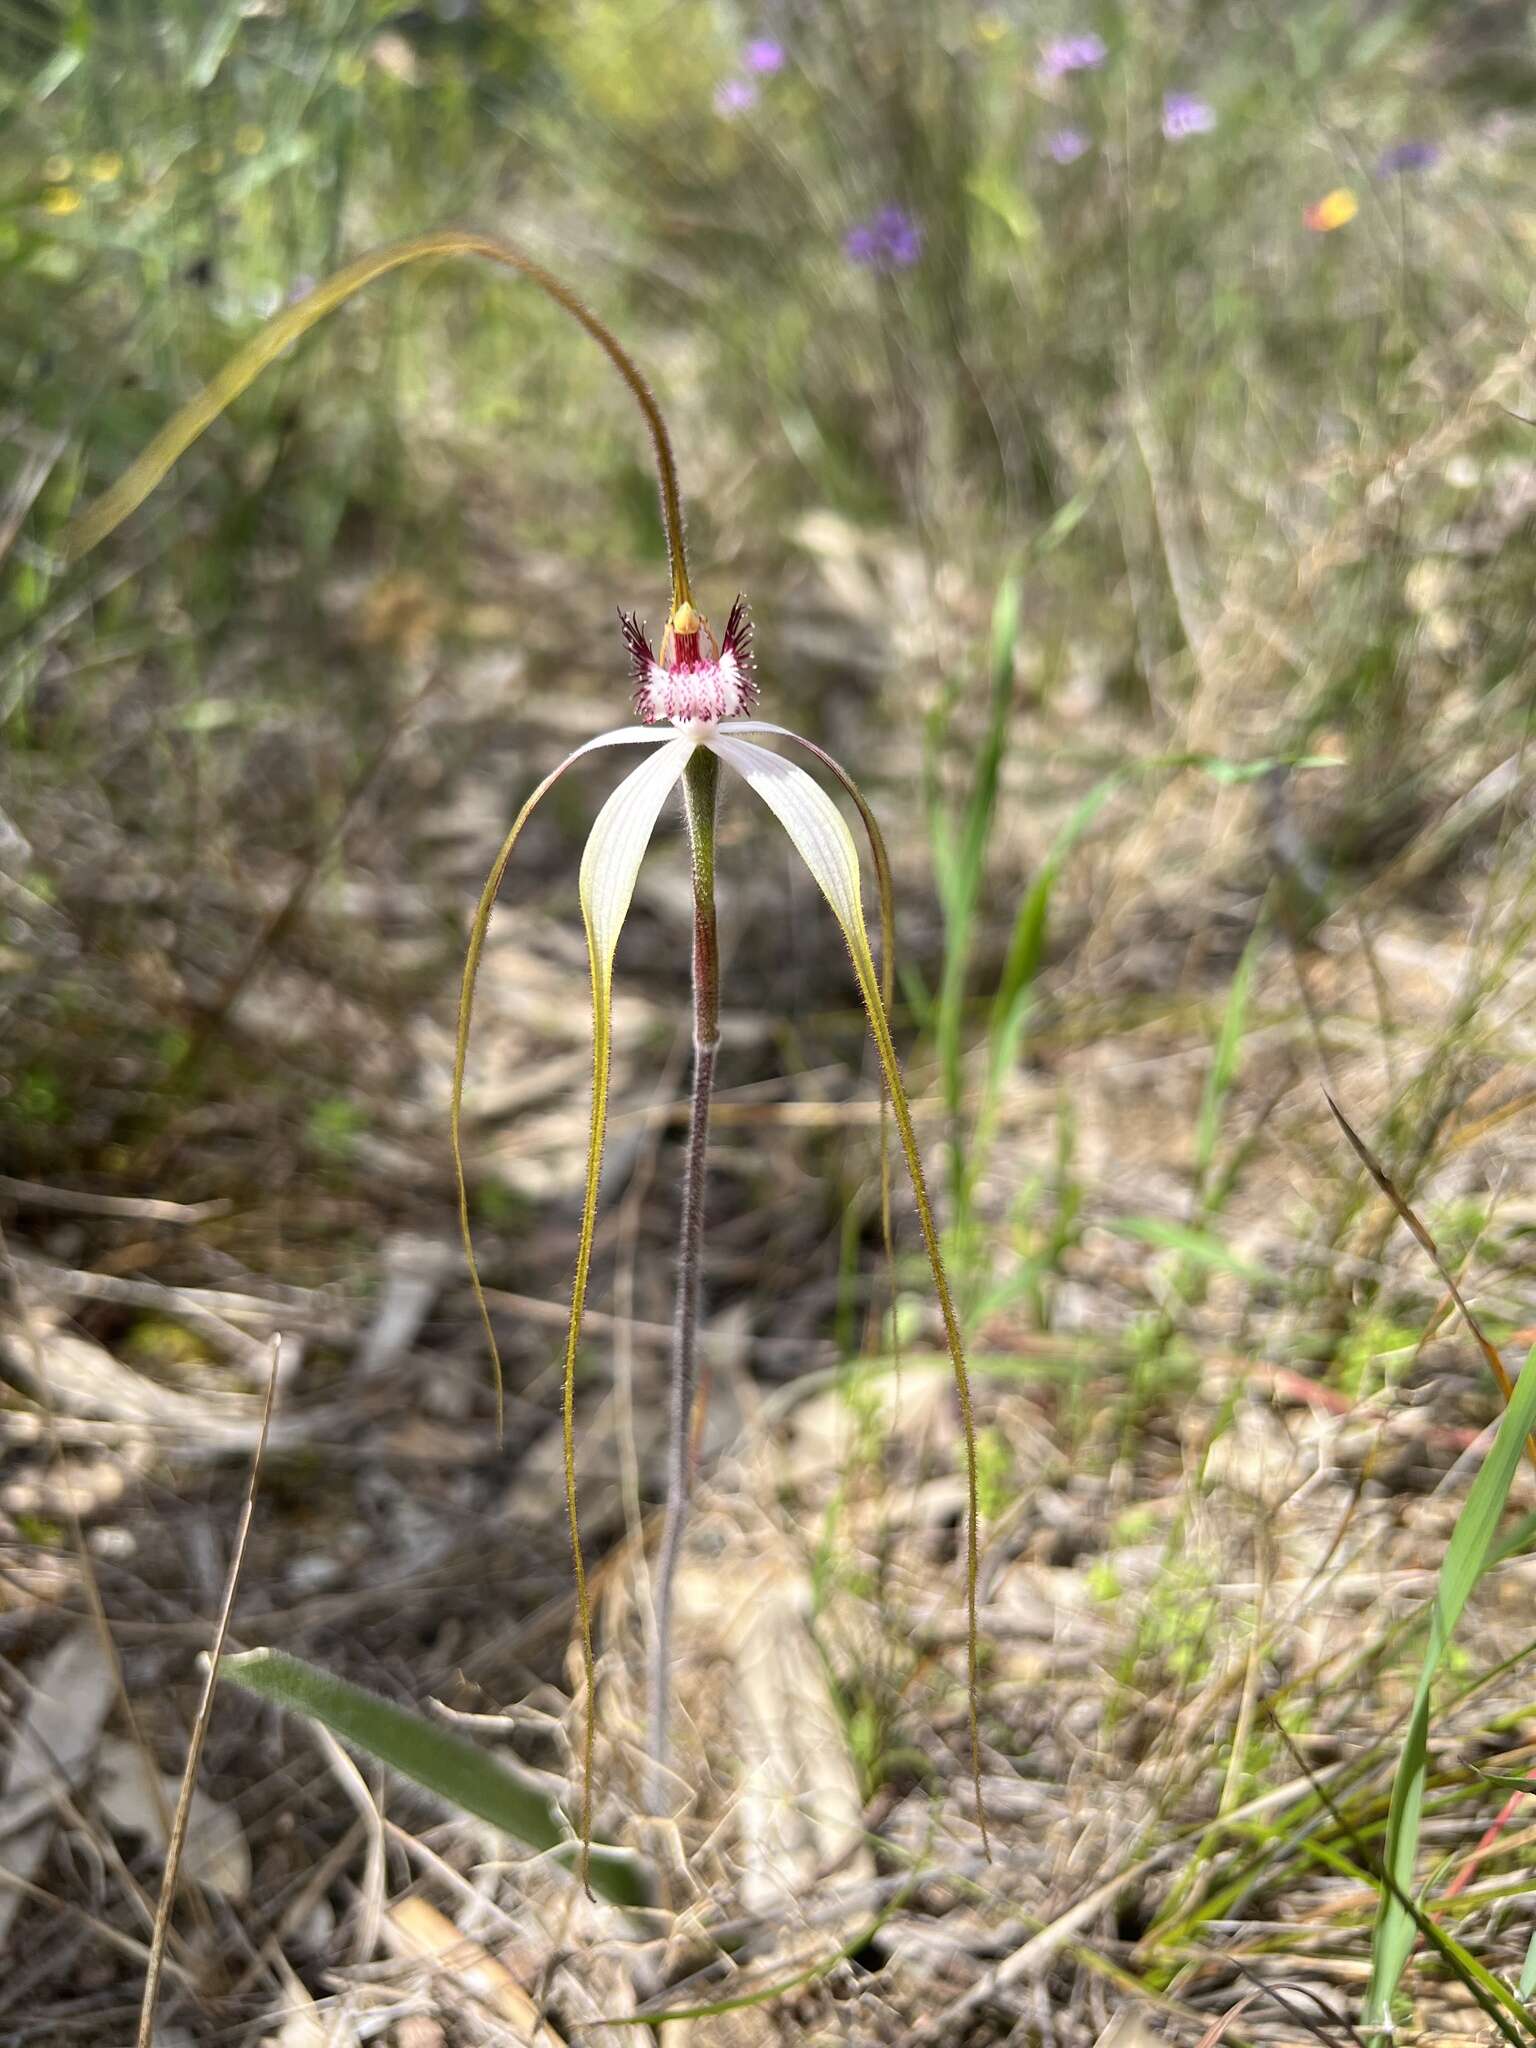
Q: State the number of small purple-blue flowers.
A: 7